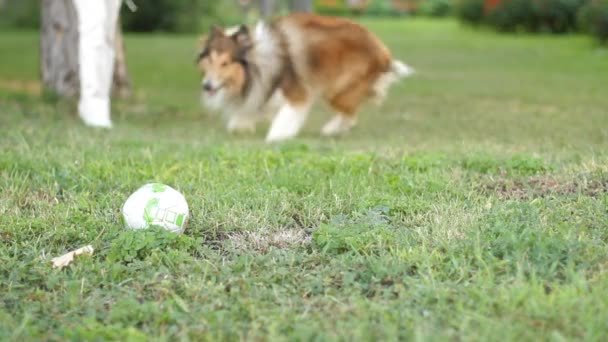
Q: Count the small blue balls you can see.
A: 0